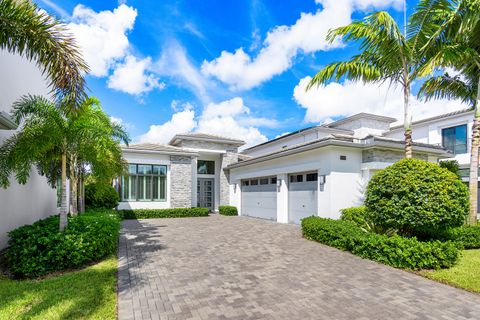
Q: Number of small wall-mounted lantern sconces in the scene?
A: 3